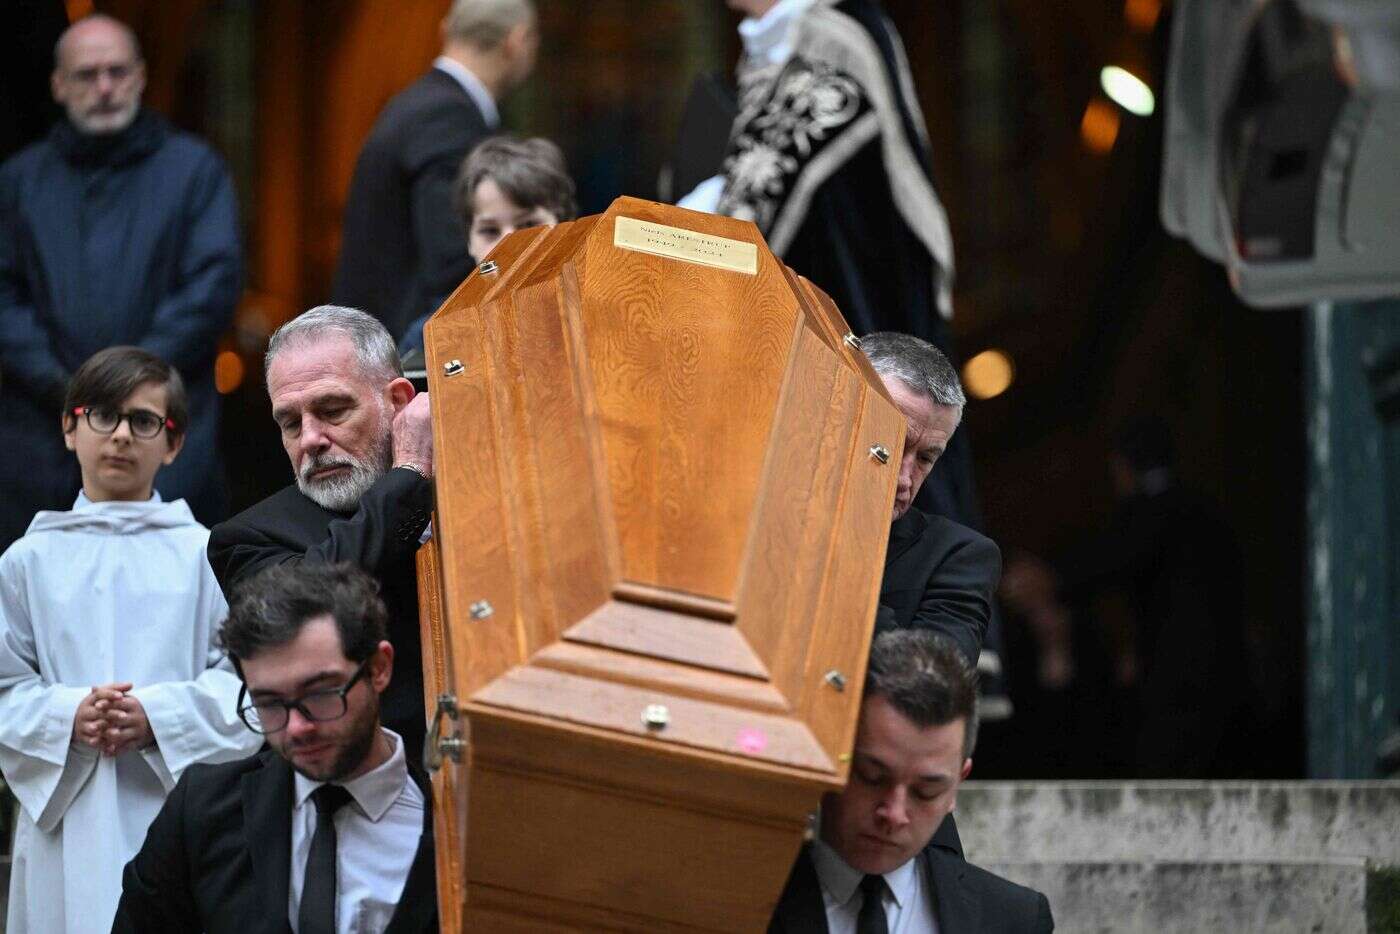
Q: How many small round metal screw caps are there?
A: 7